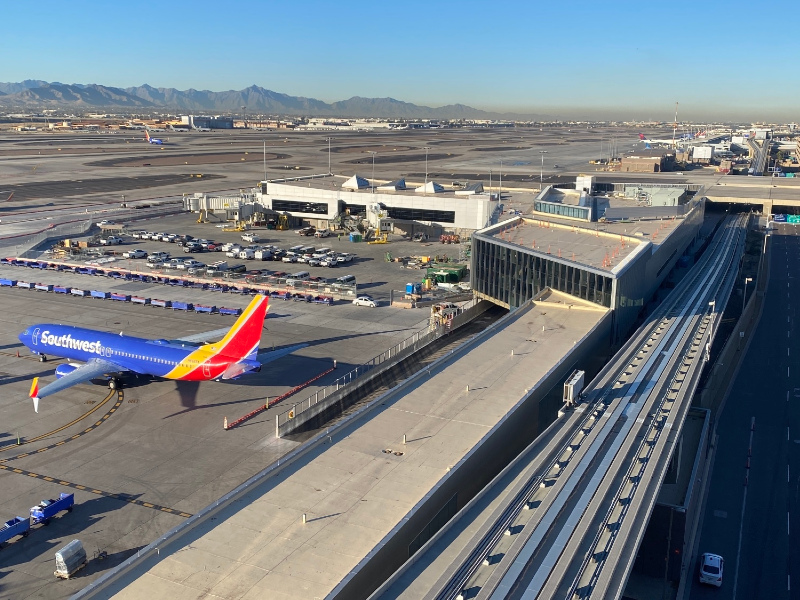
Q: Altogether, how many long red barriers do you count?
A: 1